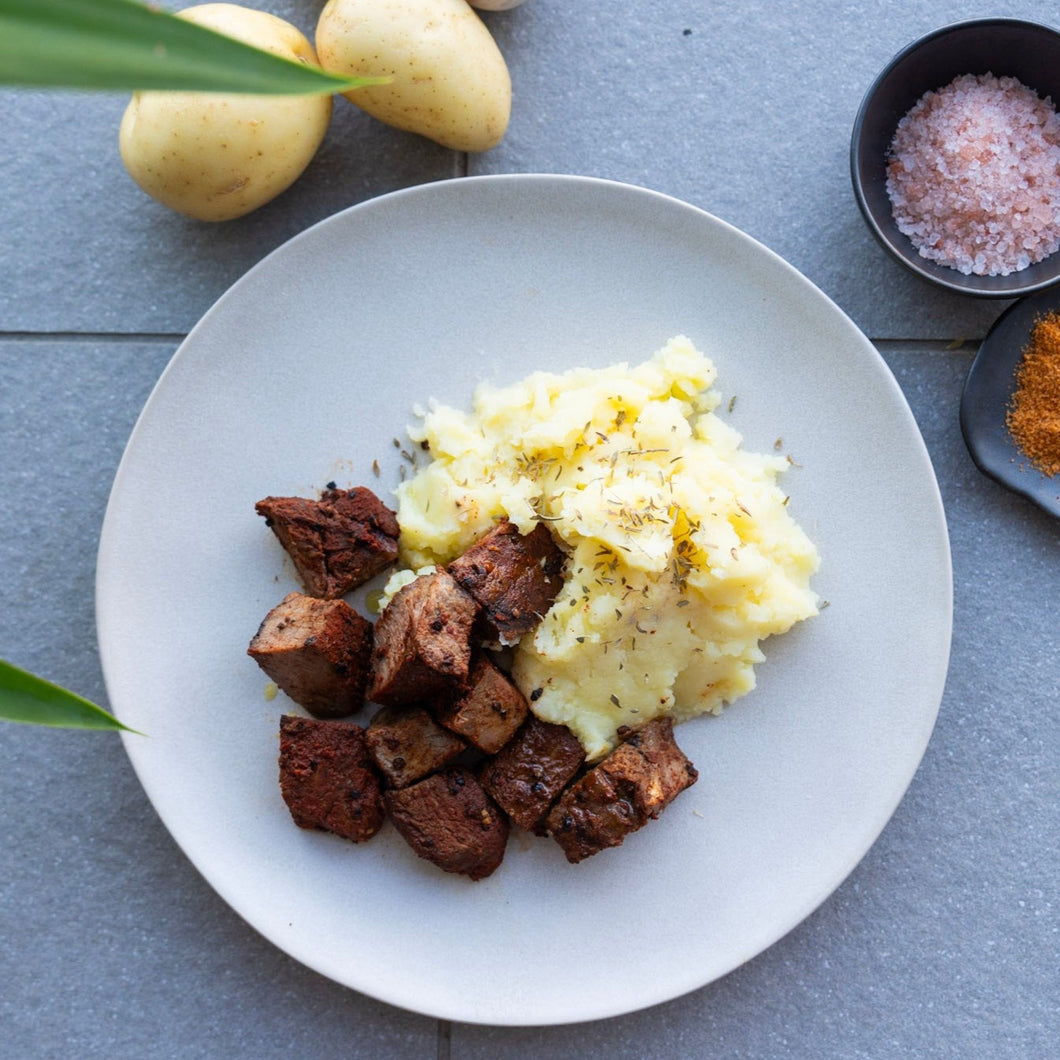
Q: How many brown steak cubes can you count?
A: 10